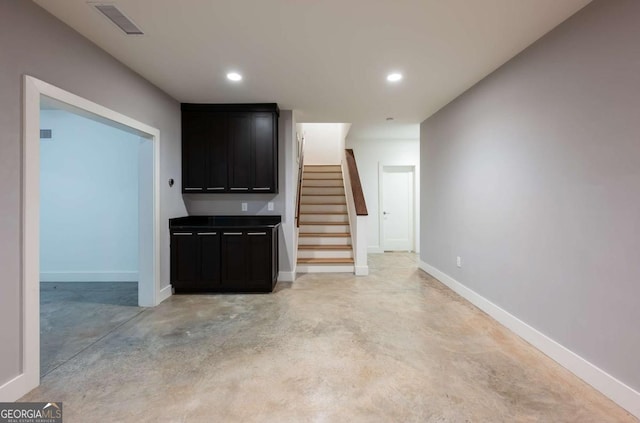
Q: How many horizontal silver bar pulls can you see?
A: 8